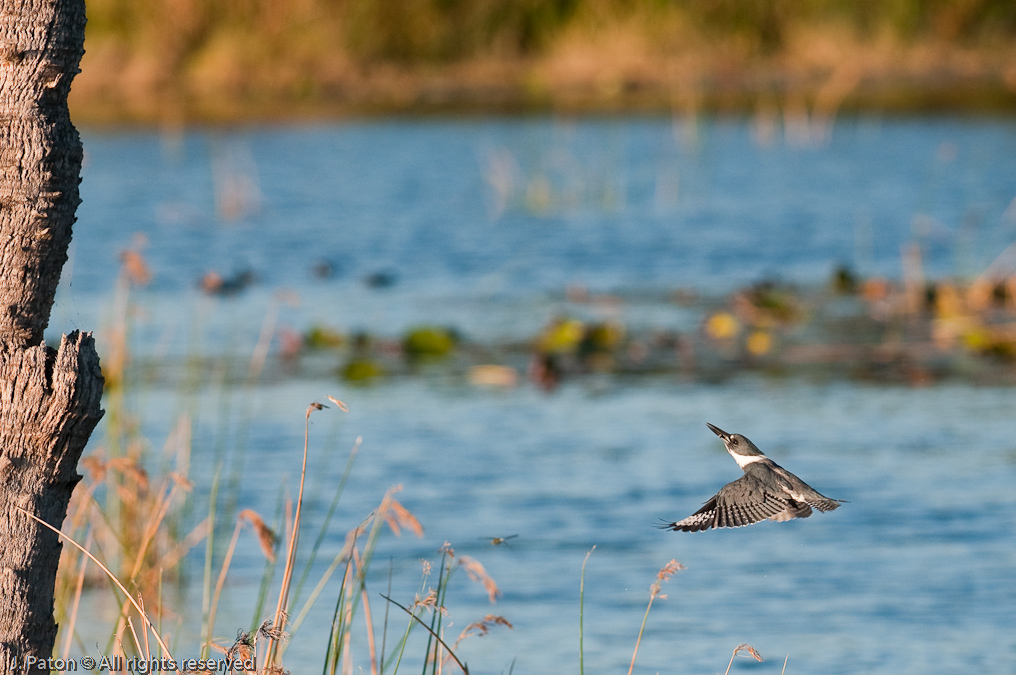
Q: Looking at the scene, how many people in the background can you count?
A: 0